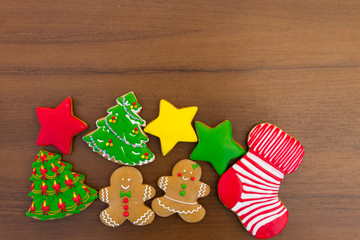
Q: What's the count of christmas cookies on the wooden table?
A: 8